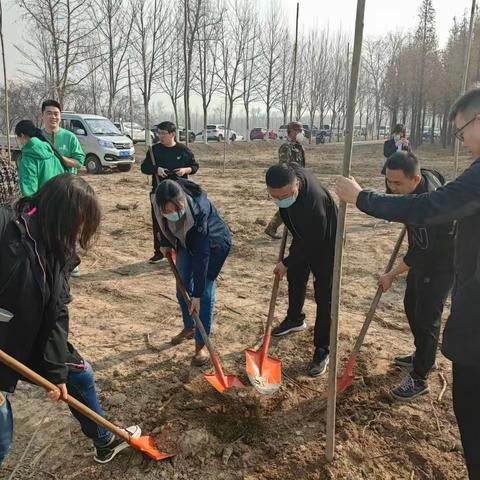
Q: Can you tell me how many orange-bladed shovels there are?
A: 4